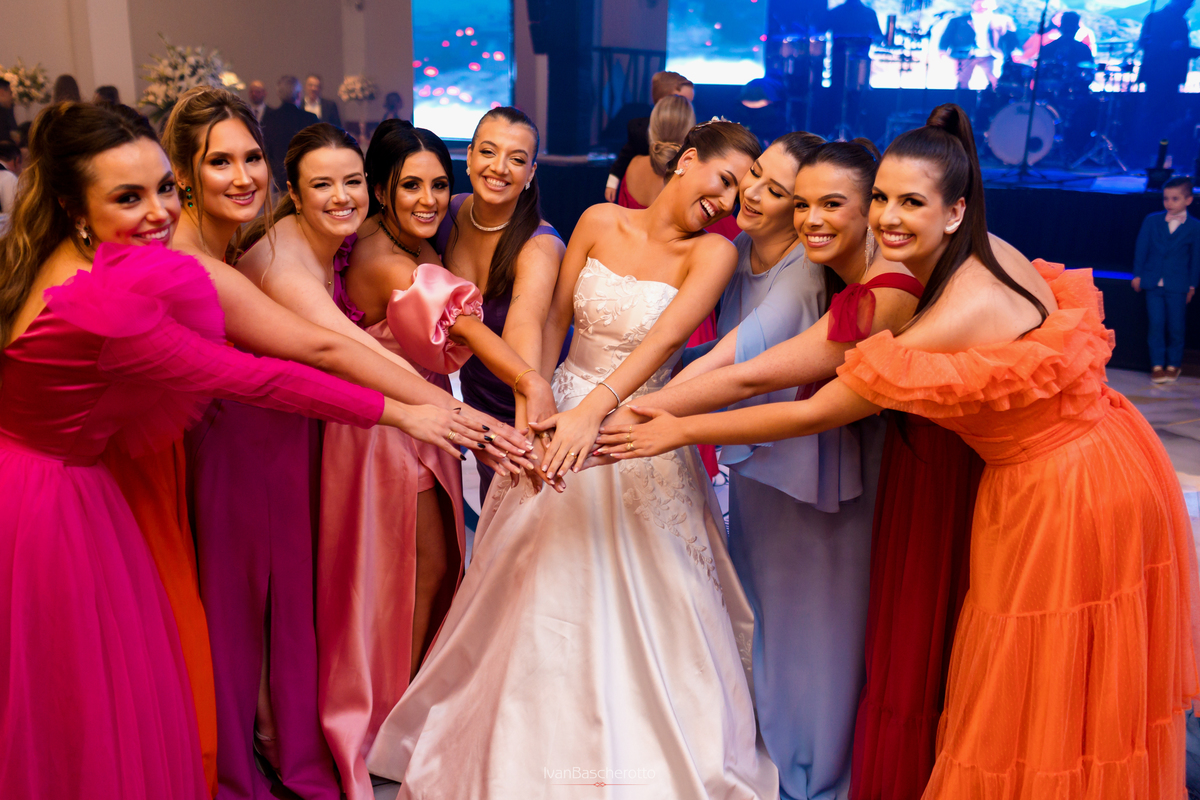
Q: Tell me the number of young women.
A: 9